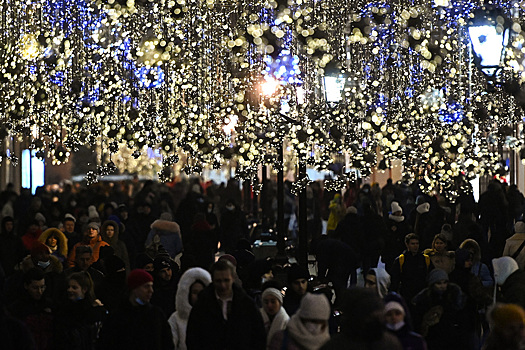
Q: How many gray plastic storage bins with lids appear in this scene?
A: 0